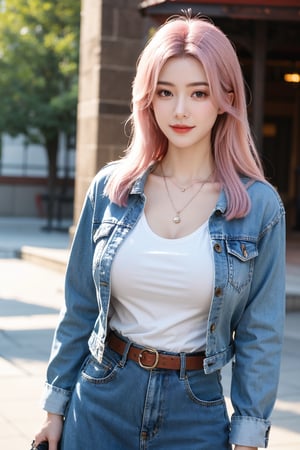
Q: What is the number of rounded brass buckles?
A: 1